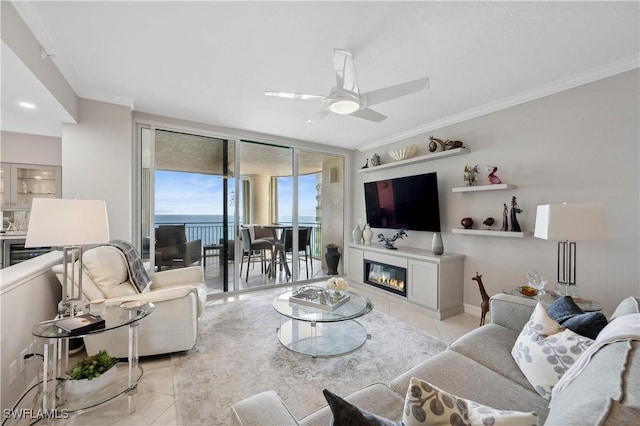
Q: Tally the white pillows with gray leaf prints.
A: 2